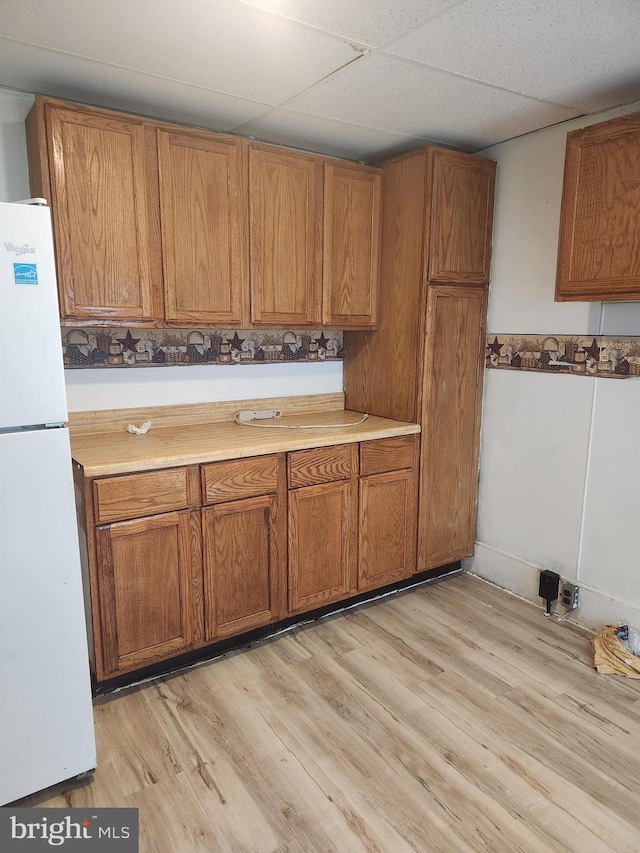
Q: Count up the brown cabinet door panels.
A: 11